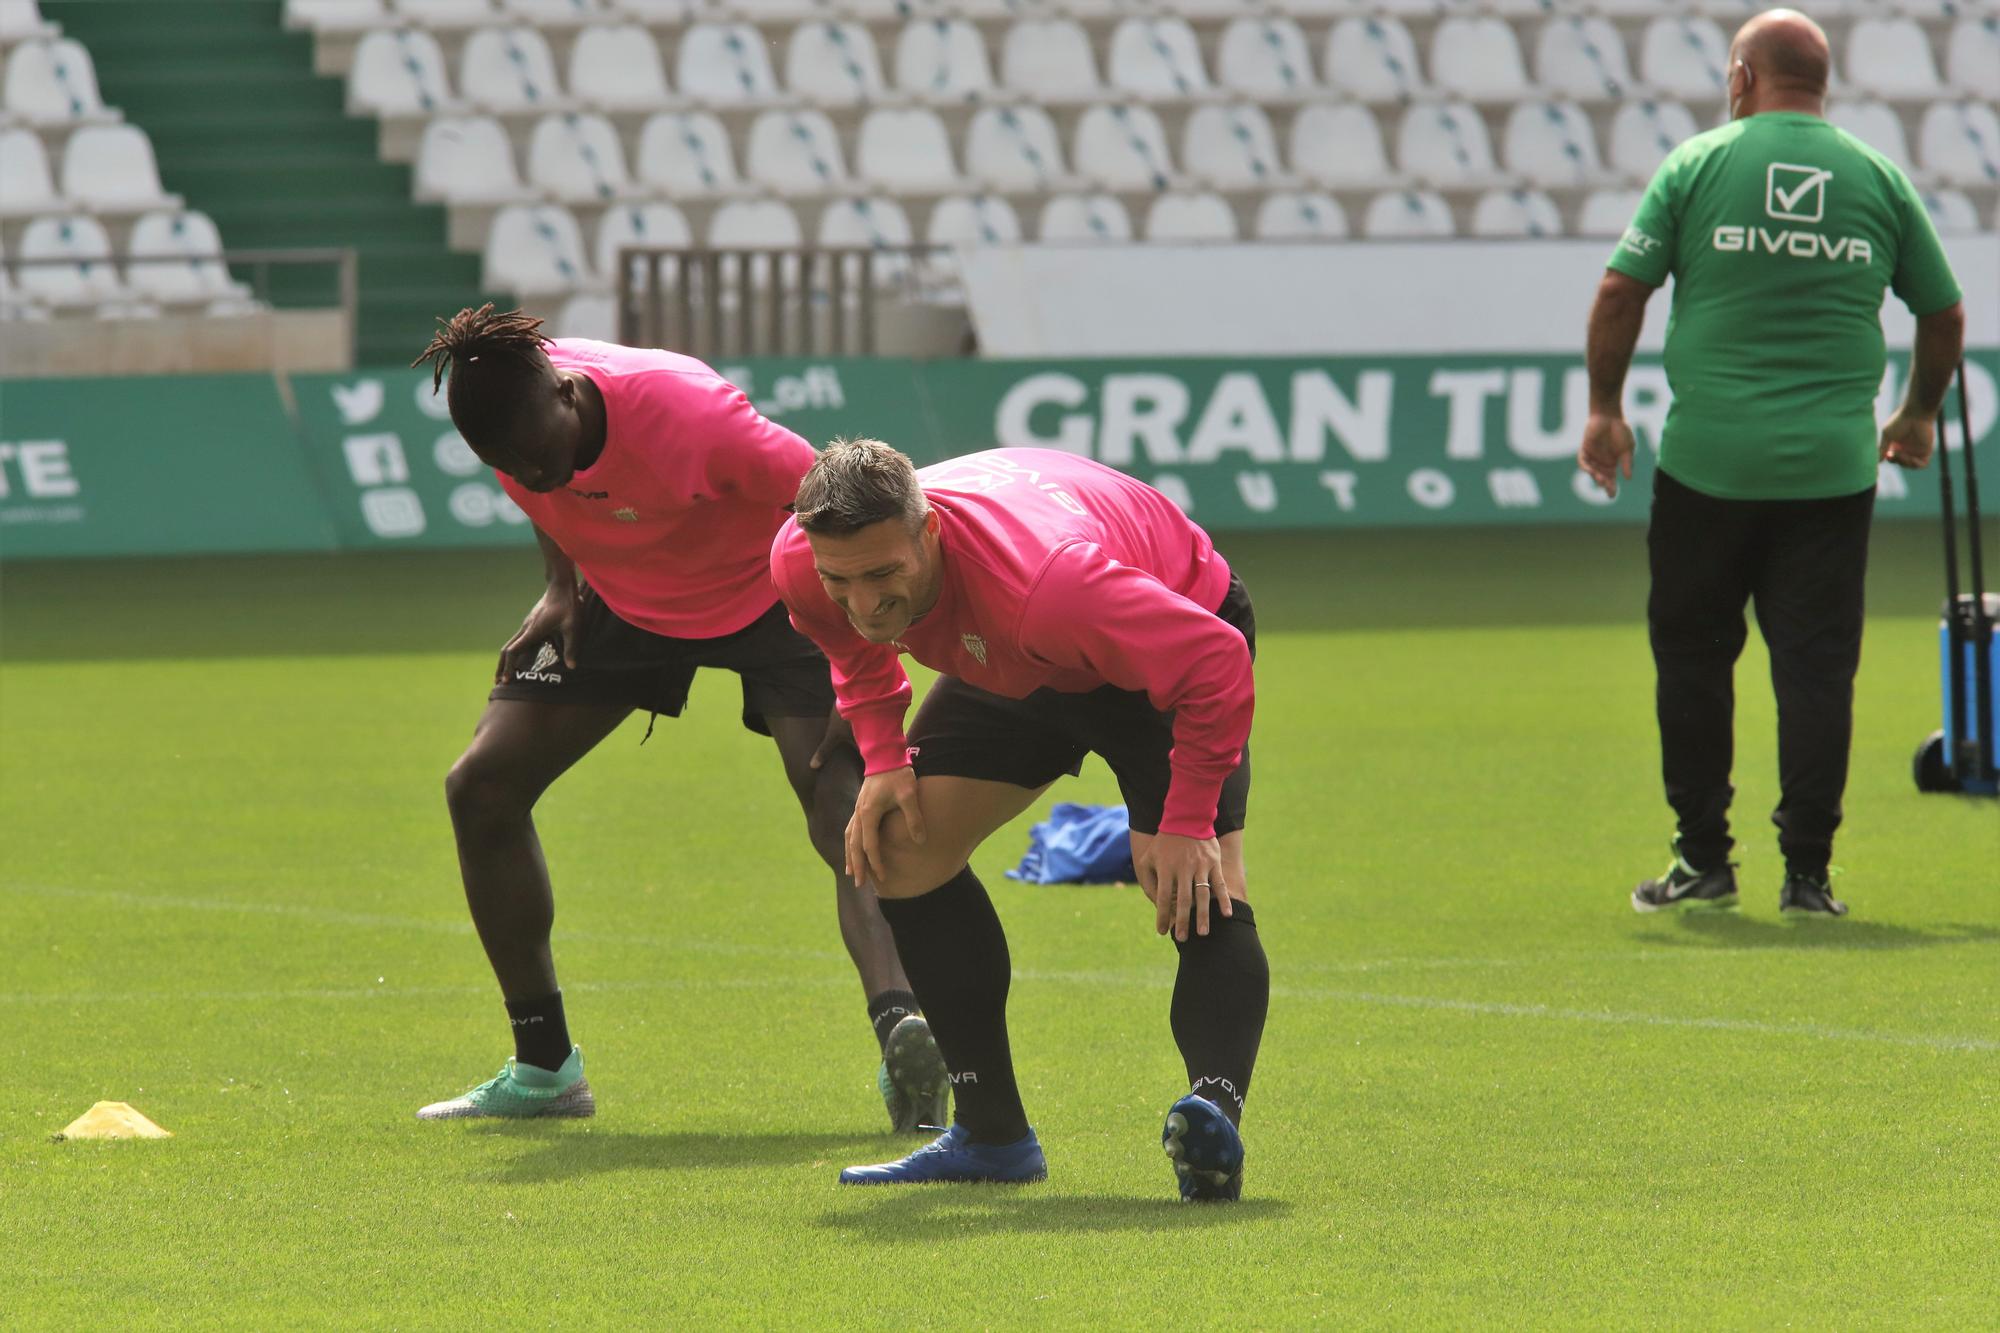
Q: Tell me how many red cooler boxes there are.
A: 0